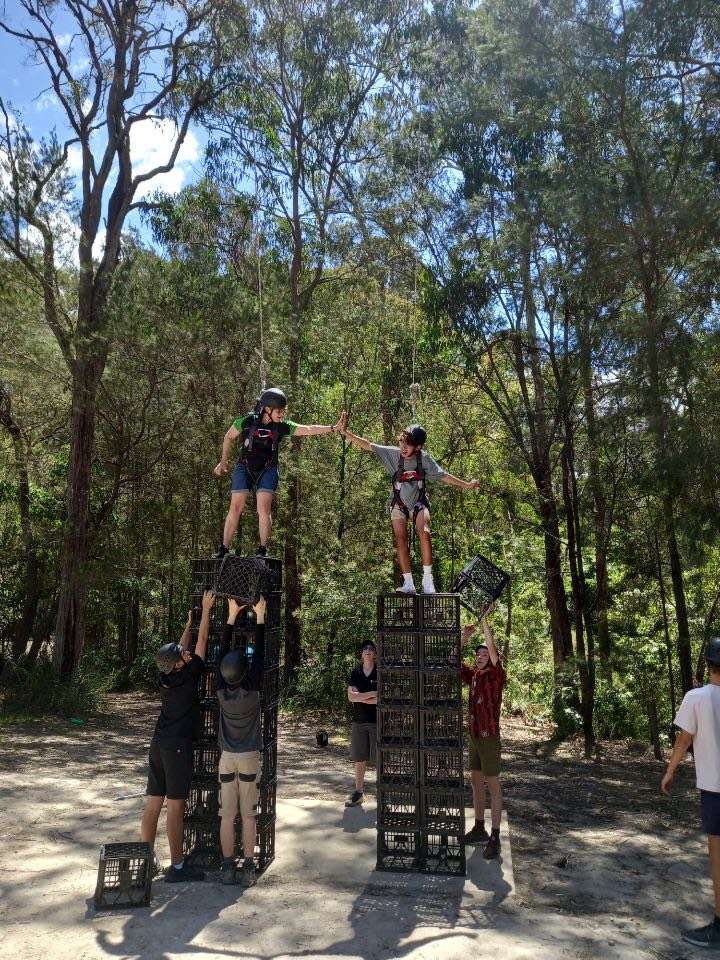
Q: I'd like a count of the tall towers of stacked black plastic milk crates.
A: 2